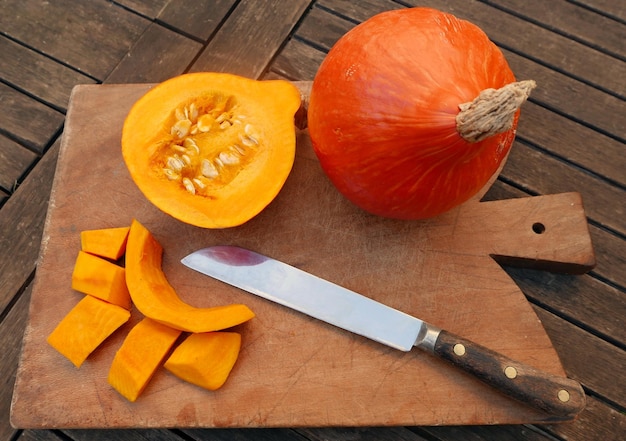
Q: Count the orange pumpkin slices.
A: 6